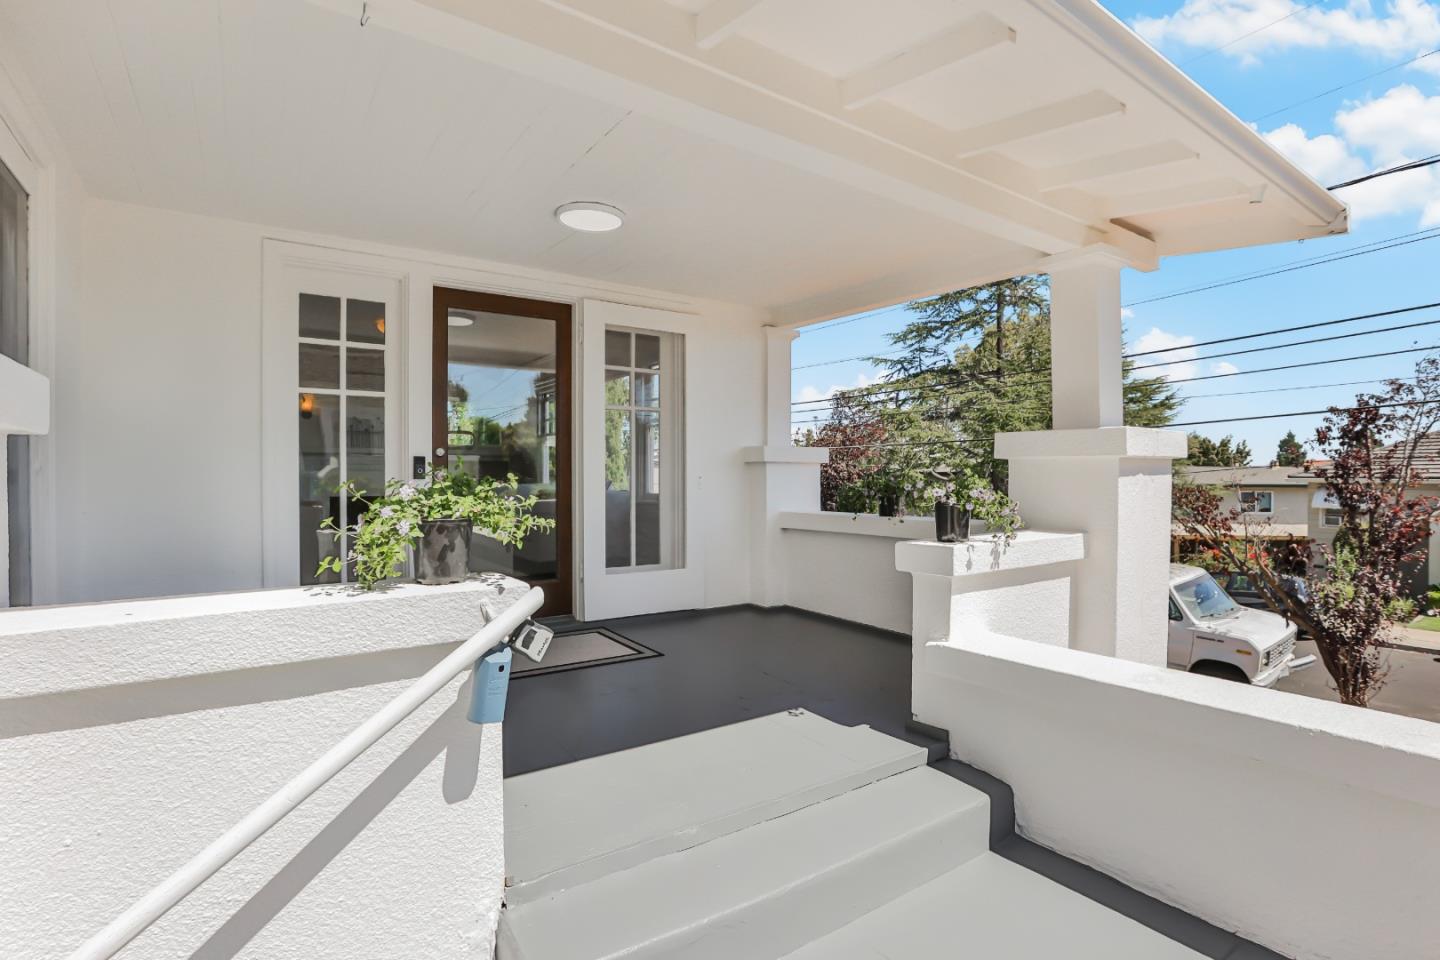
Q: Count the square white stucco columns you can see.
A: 2